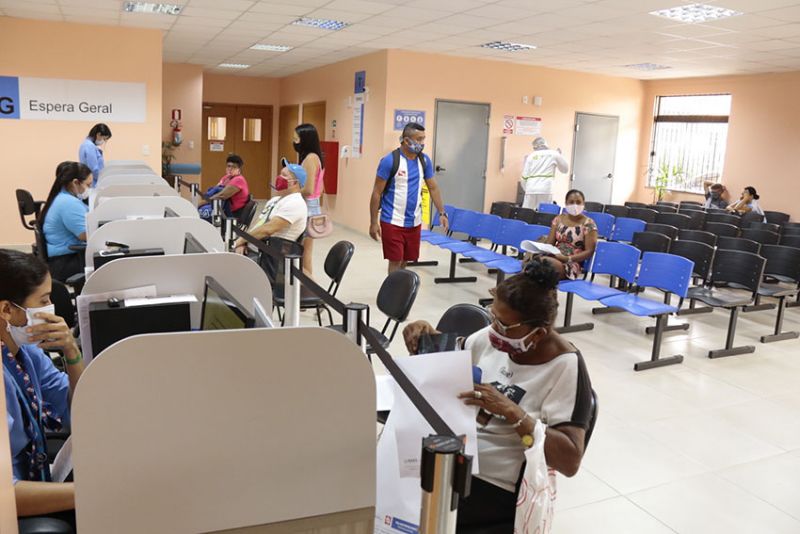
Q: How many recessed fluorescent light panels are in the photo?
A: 7